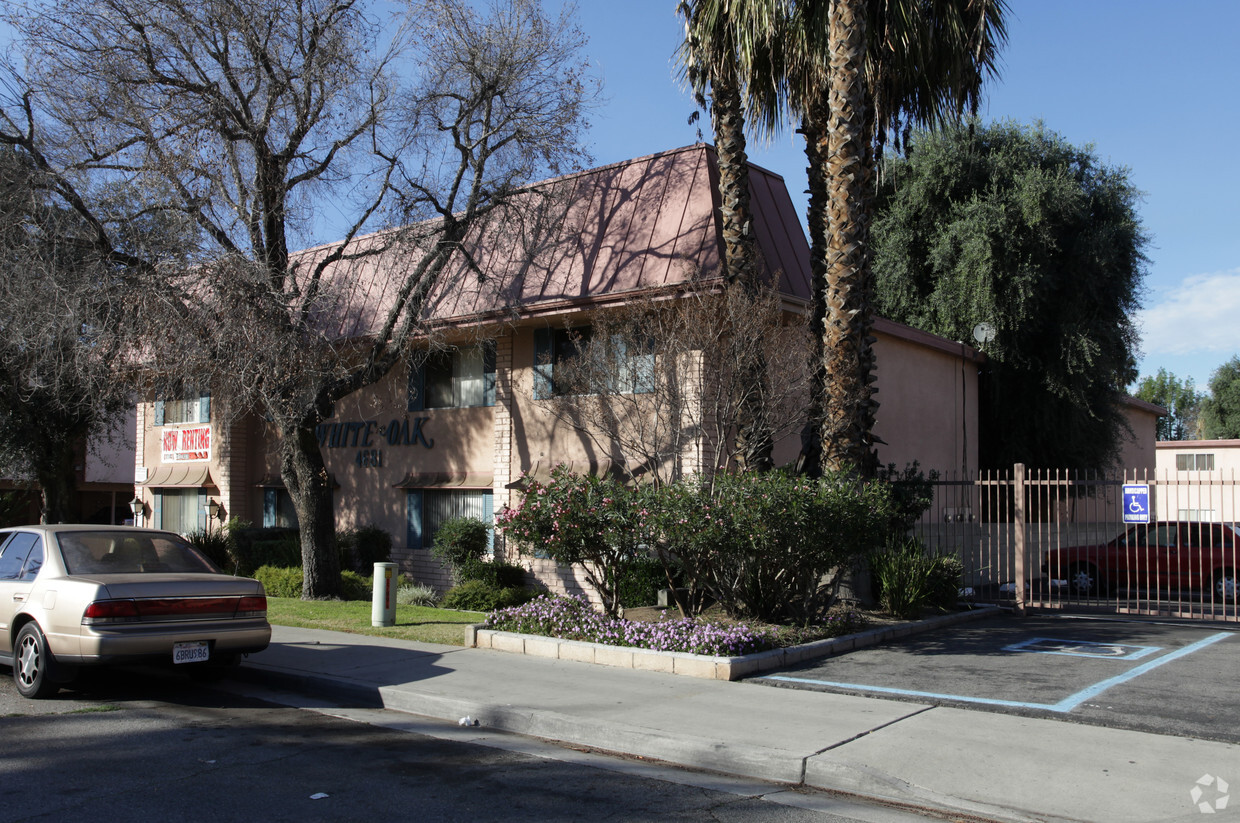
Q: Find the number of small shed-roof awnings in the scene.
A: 4